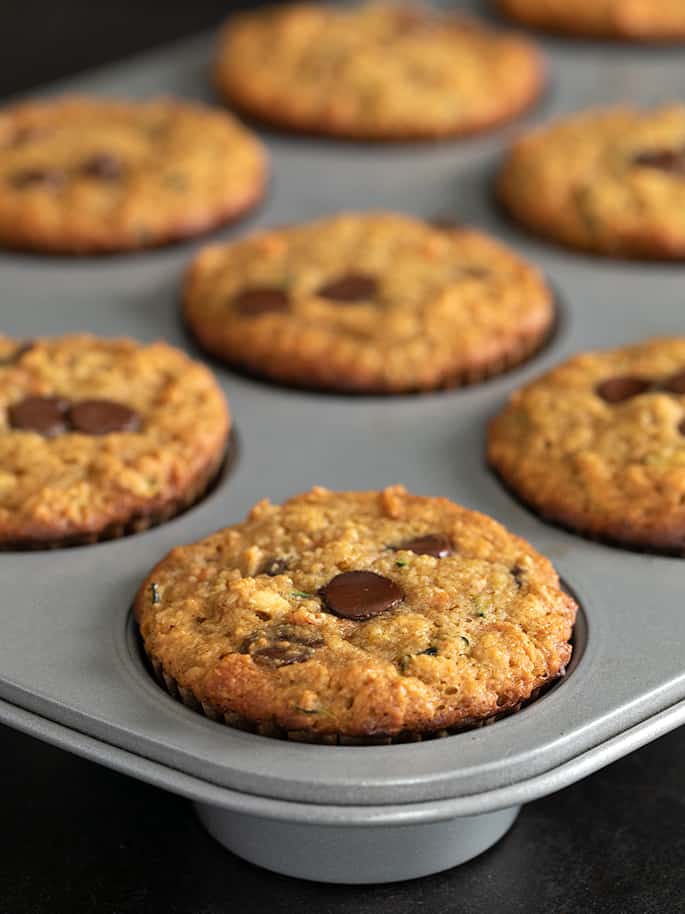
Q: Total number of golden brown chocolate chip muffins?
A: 8